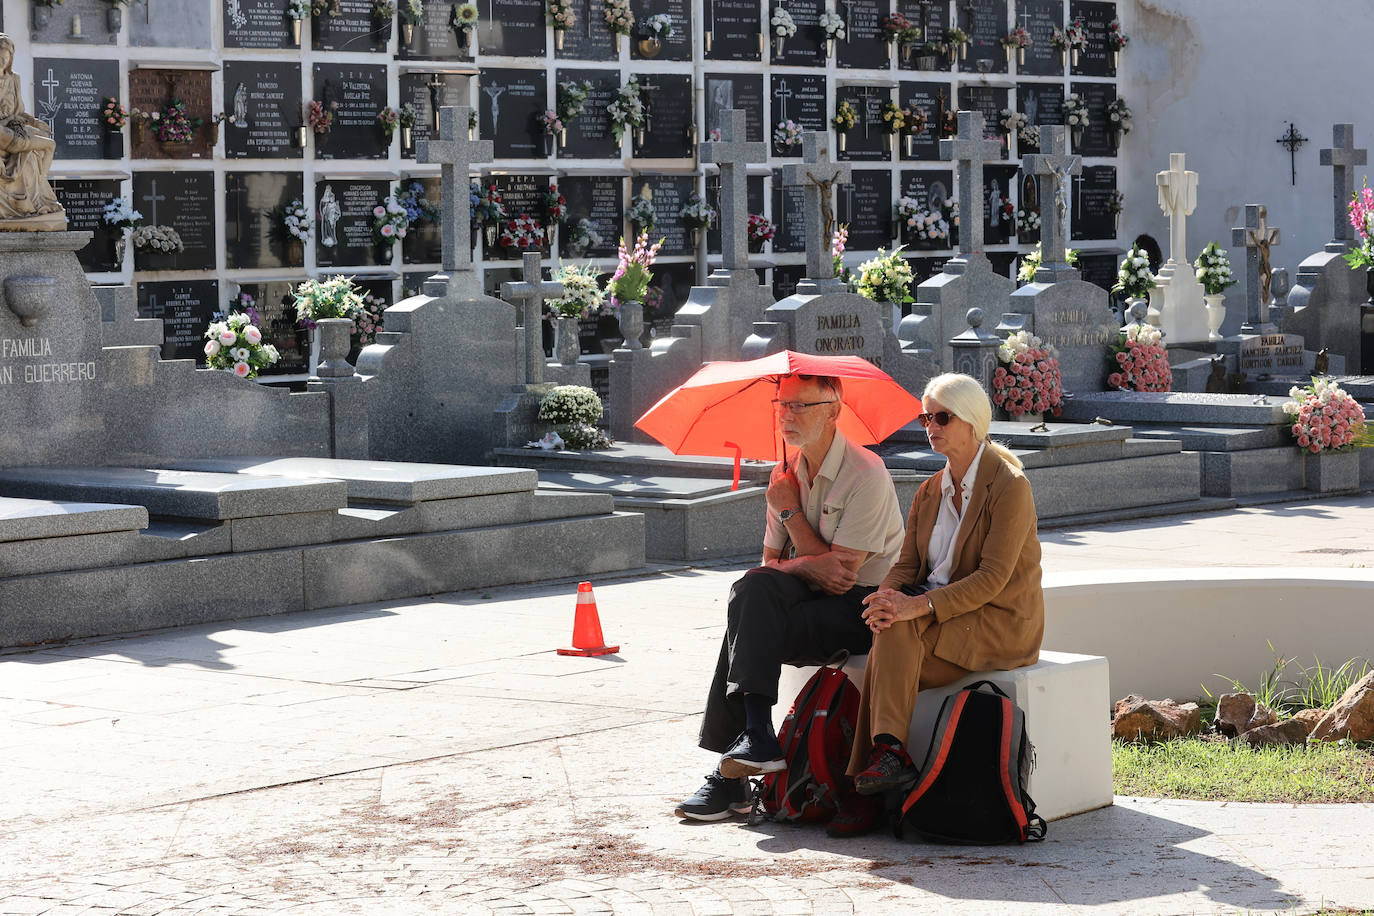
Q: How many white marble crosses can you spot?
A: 1